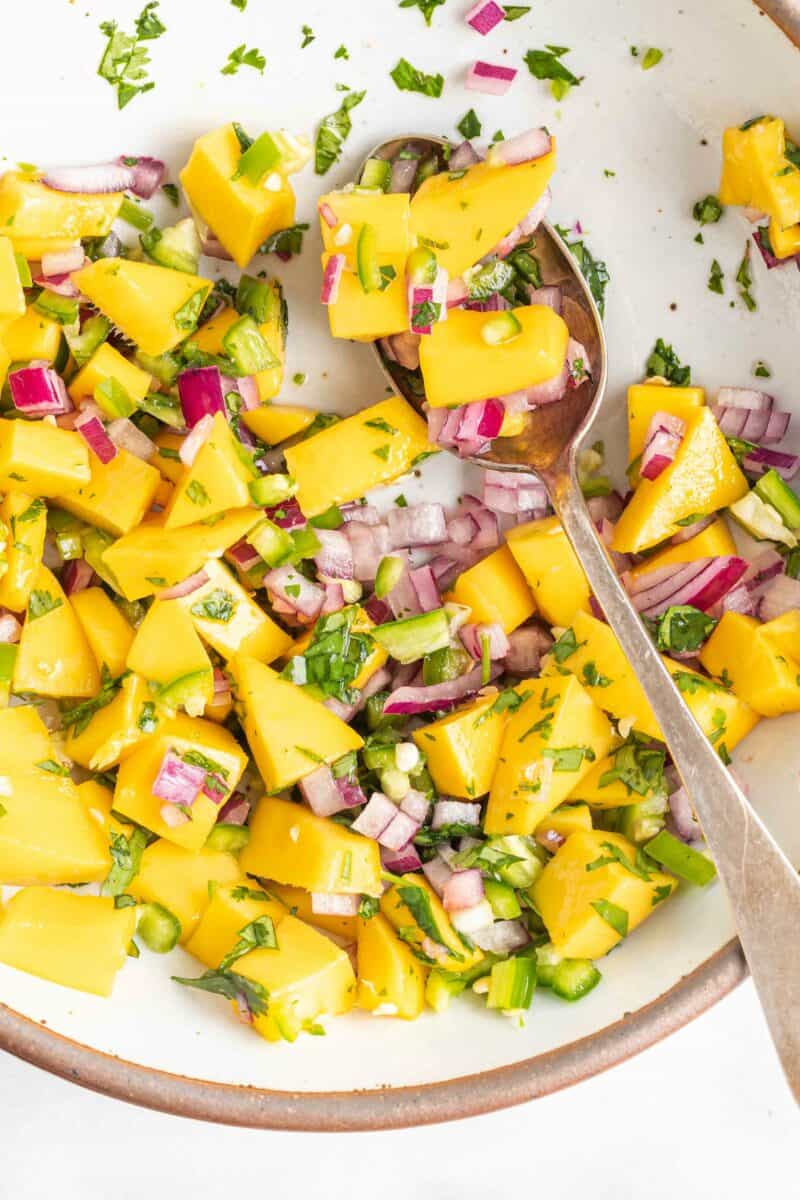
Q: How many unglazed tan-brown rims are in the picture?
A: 1